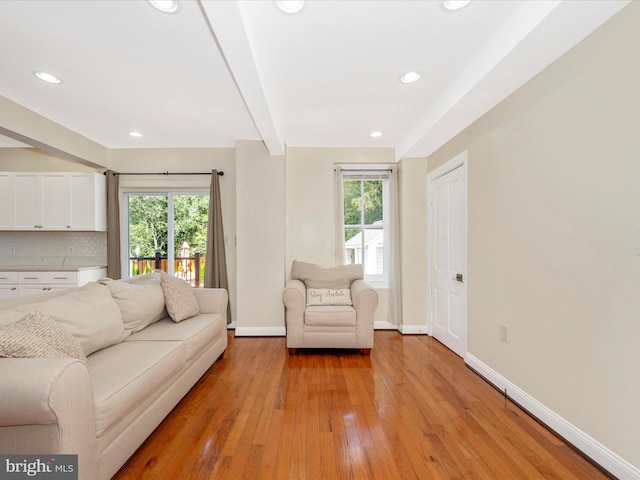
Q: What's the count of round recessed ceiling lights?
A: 7